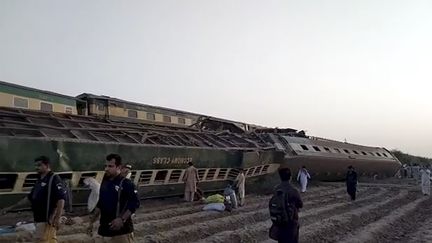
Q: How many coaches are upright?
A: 2